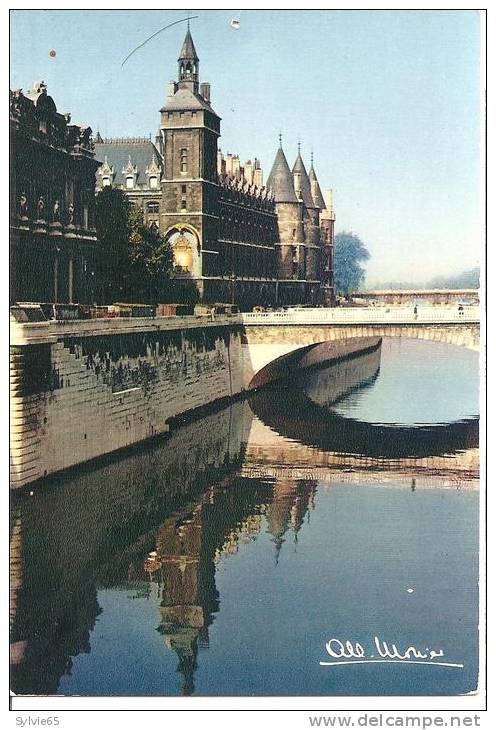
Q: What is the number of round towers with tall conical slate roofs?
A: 3